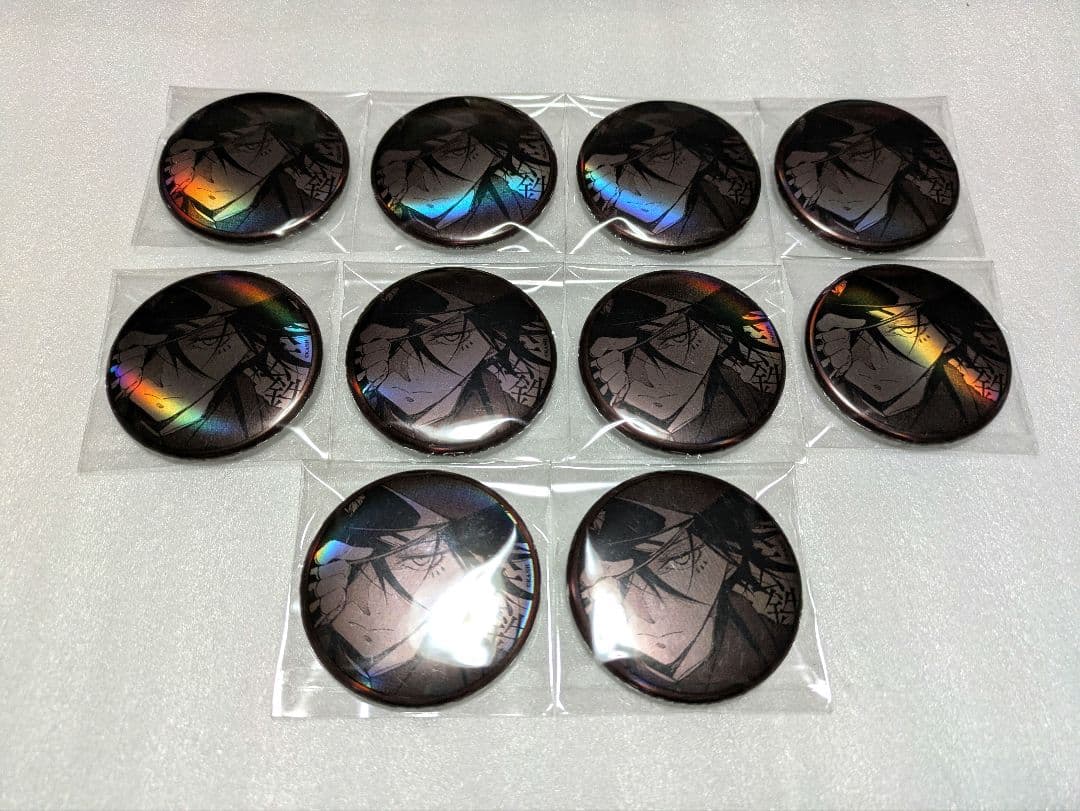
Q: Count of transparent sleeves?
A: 10